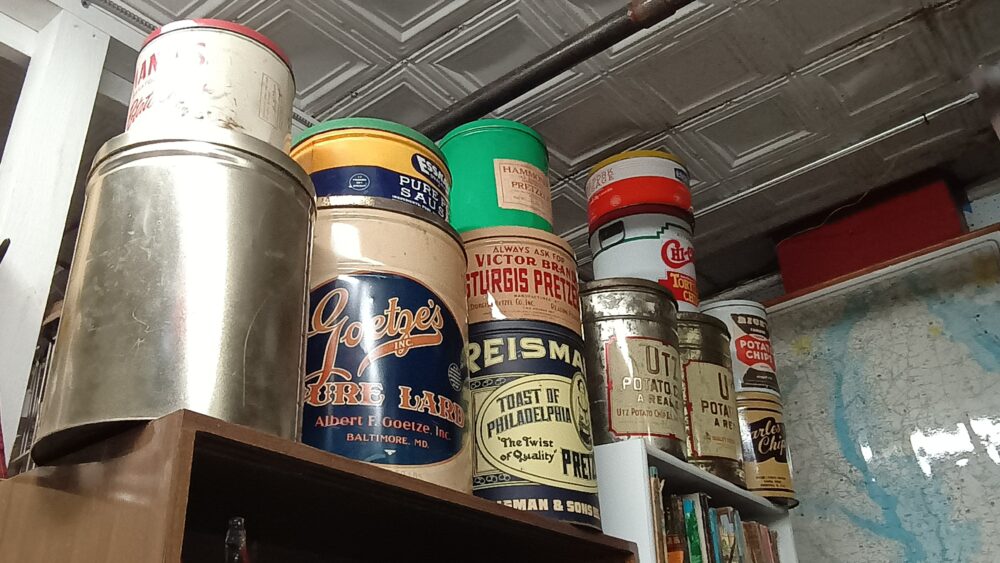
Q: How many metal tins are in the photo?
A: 13